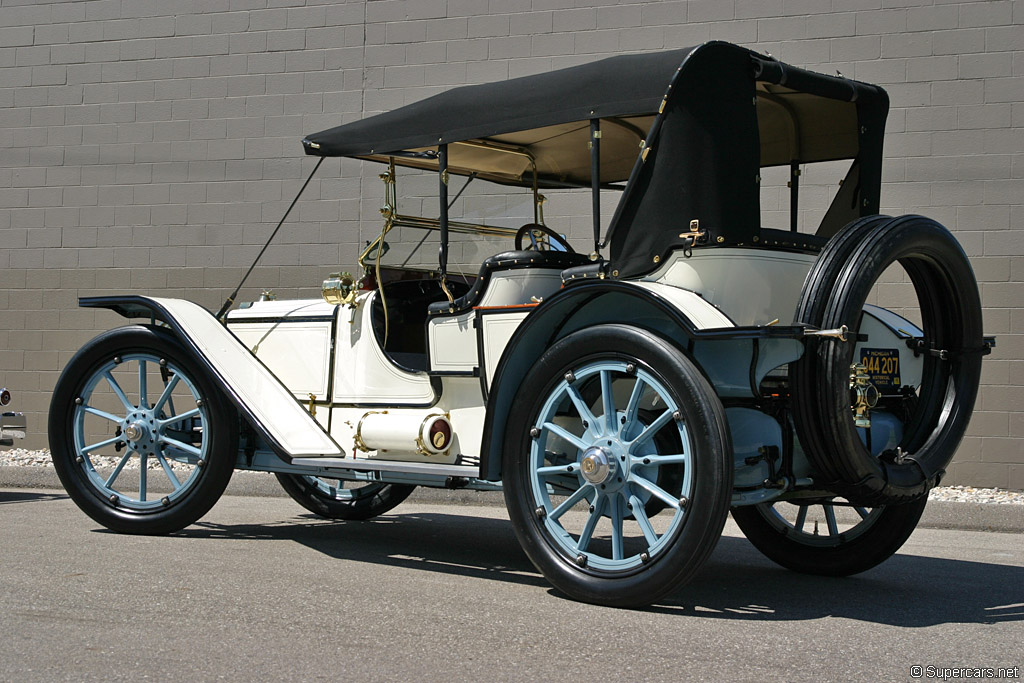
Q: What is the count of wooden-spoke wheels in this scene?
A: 4